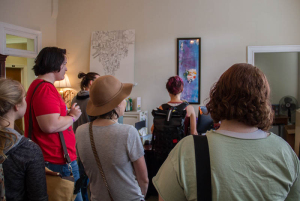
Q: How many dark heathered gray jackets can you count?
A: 1